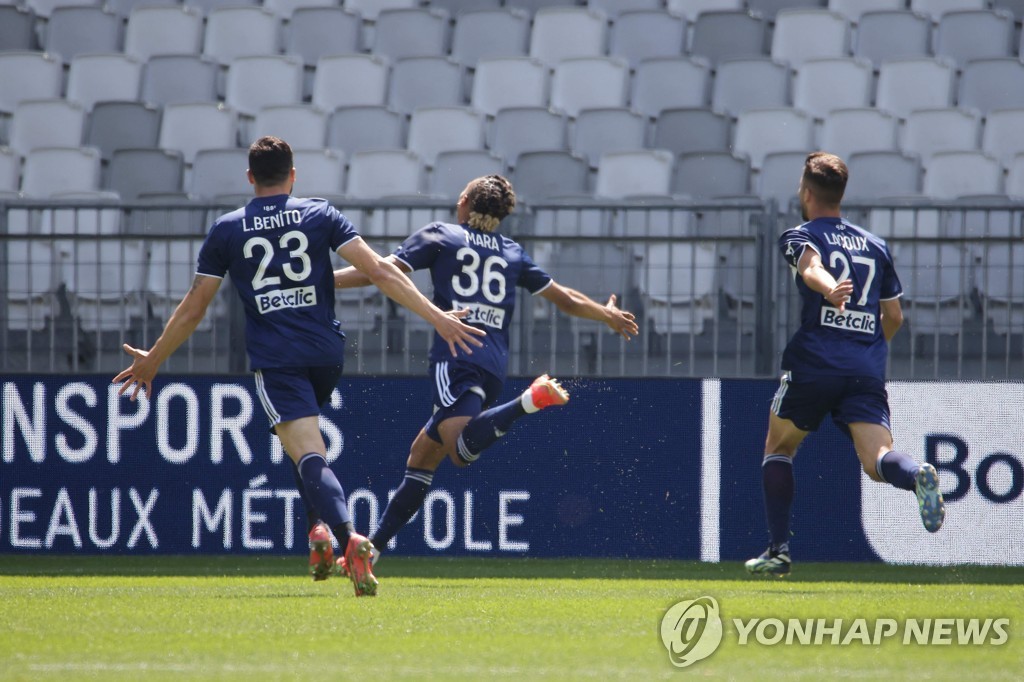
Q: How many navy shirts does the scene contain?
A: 3